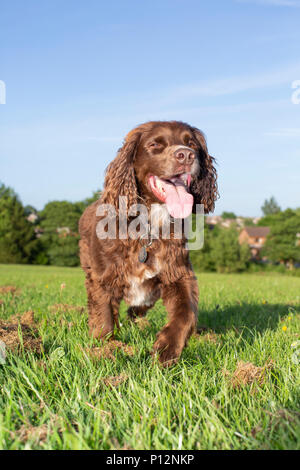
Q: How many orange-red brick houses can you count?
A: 1